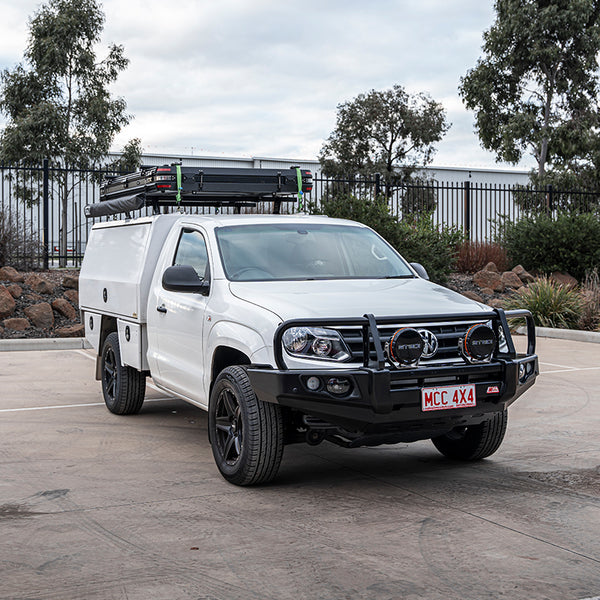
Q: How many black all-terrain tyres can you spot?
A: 3